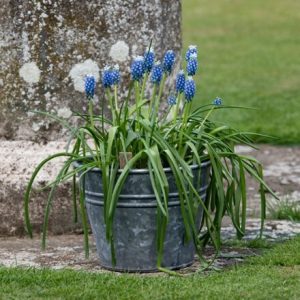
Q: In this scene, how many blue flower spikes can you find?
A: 13